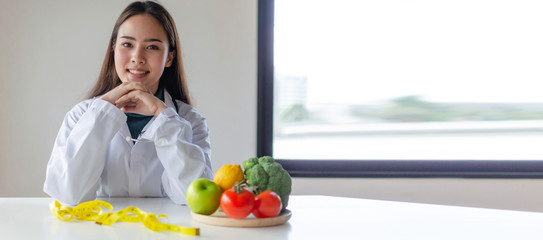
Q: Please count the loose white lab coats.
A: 1